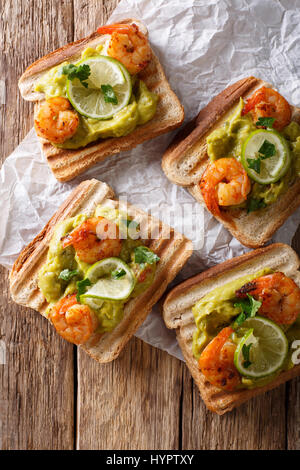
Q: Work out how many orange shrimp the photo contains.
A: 8